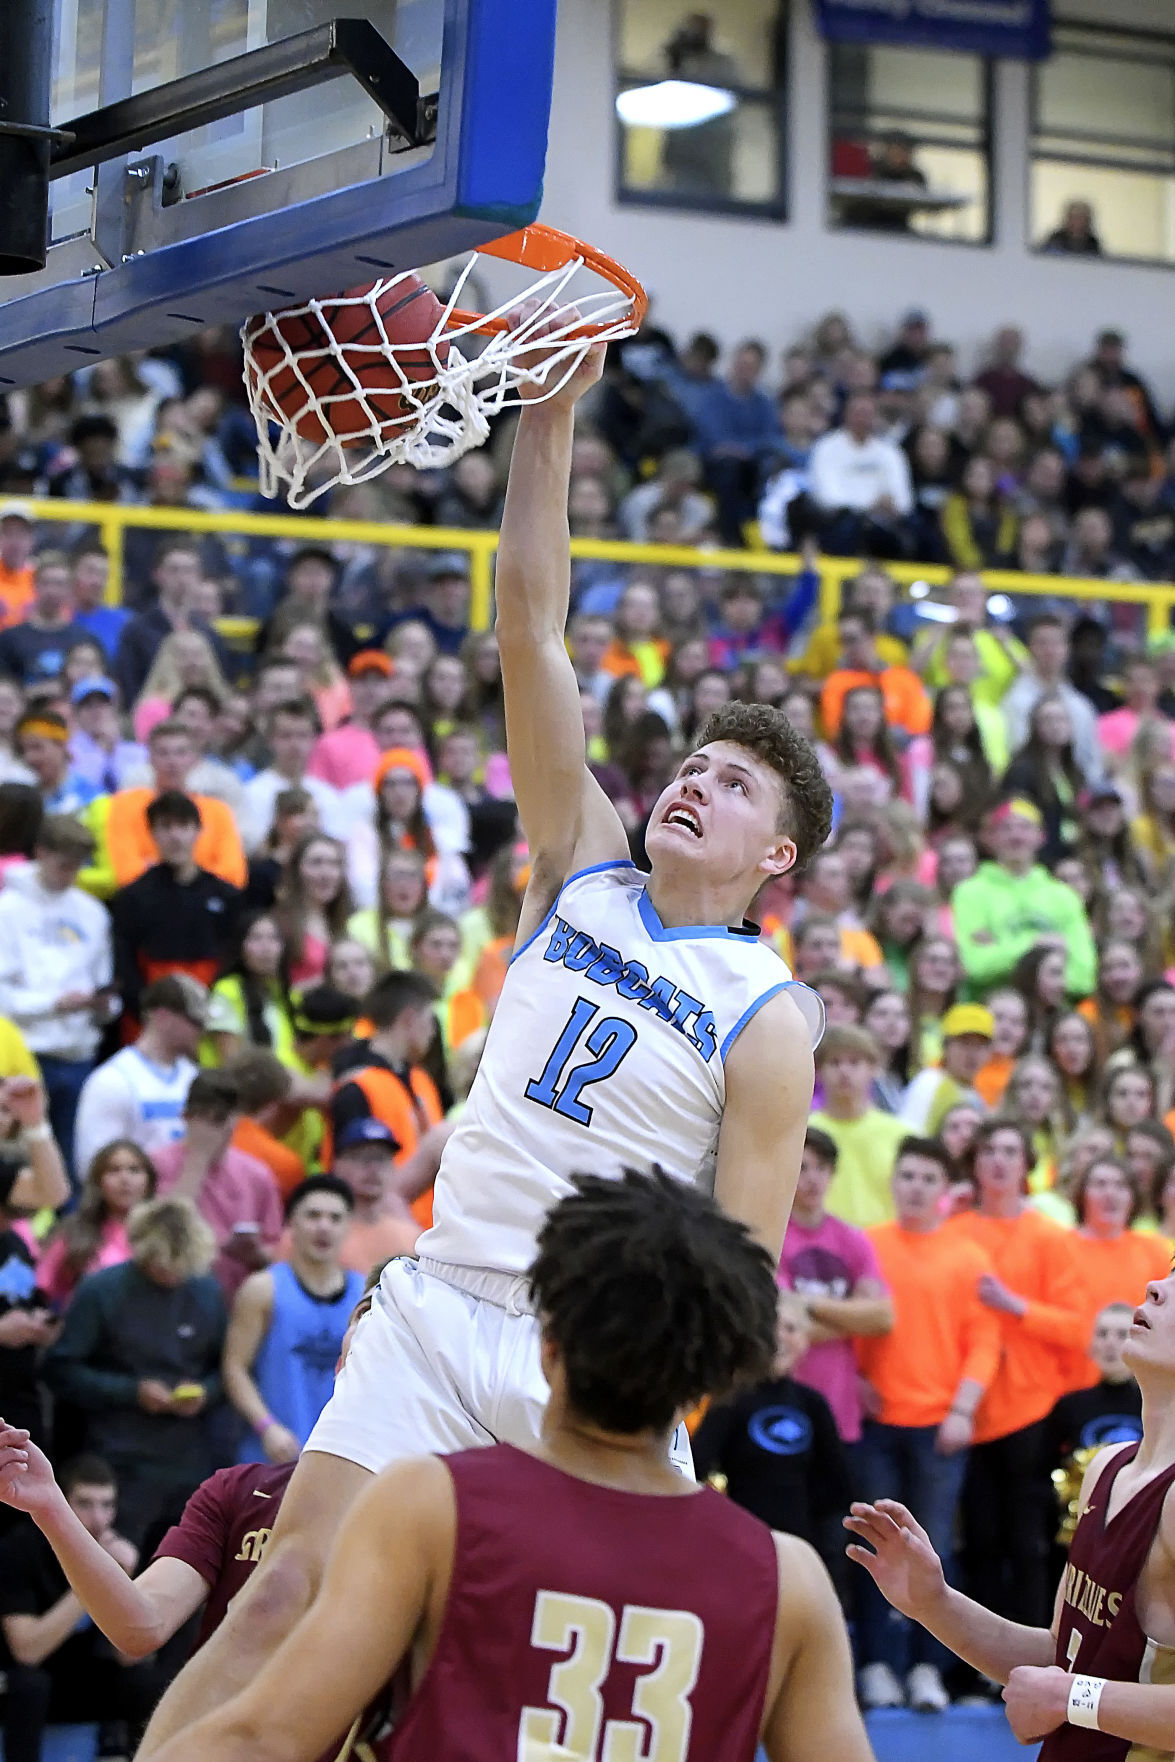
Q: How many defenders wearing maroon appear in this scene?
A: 3